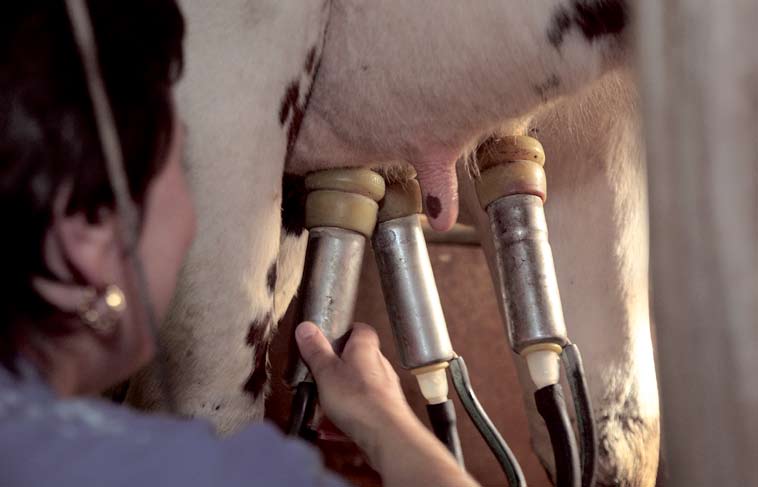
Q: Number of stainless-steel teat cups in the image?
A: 3